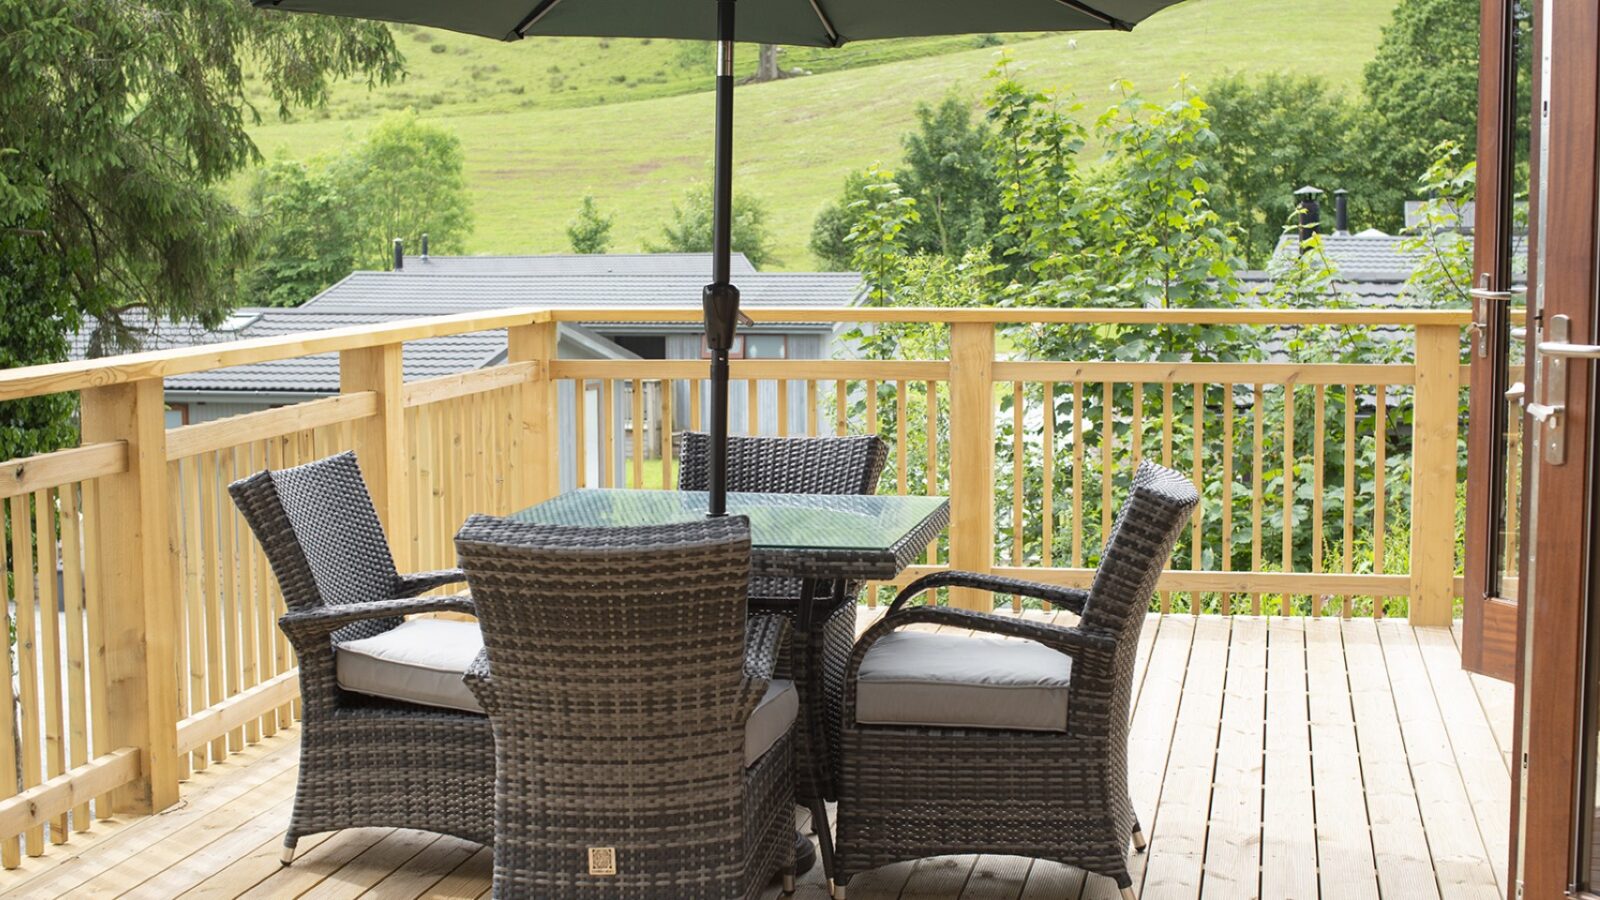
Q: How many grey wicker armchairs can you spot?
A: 4